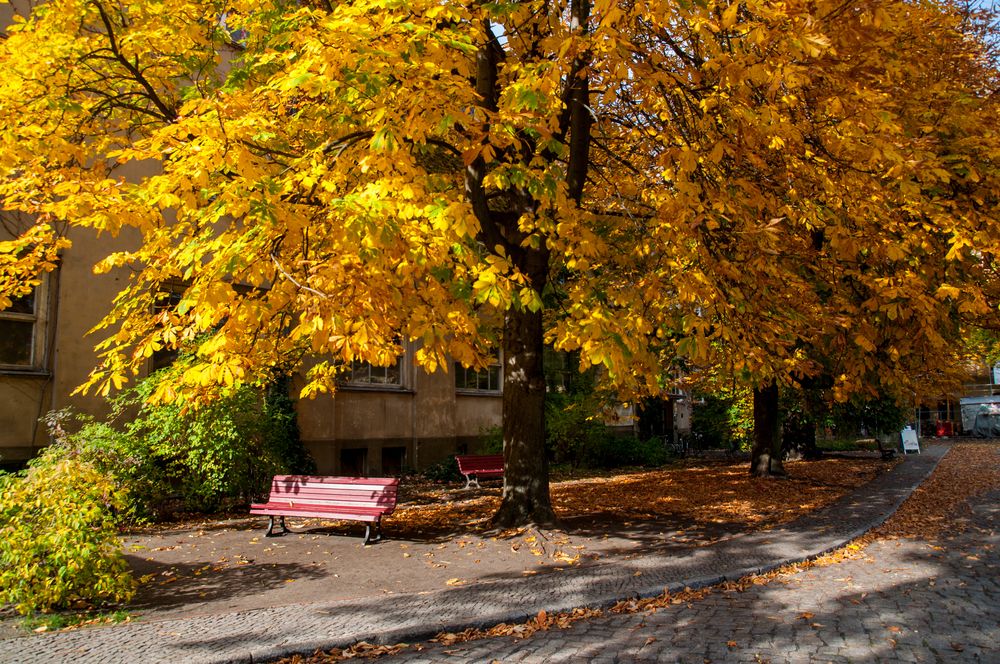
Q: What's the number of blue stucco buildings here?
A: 0